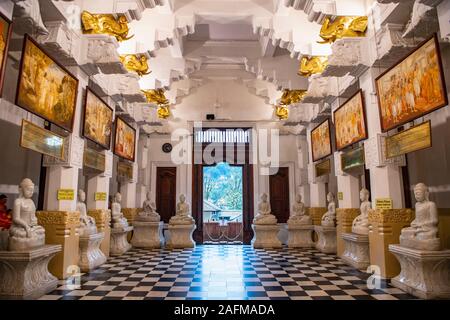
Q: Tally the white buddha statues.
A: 10